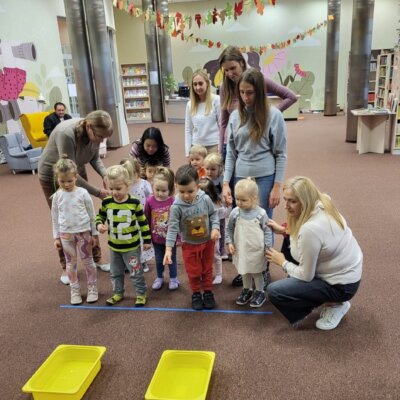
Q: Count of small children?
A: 10